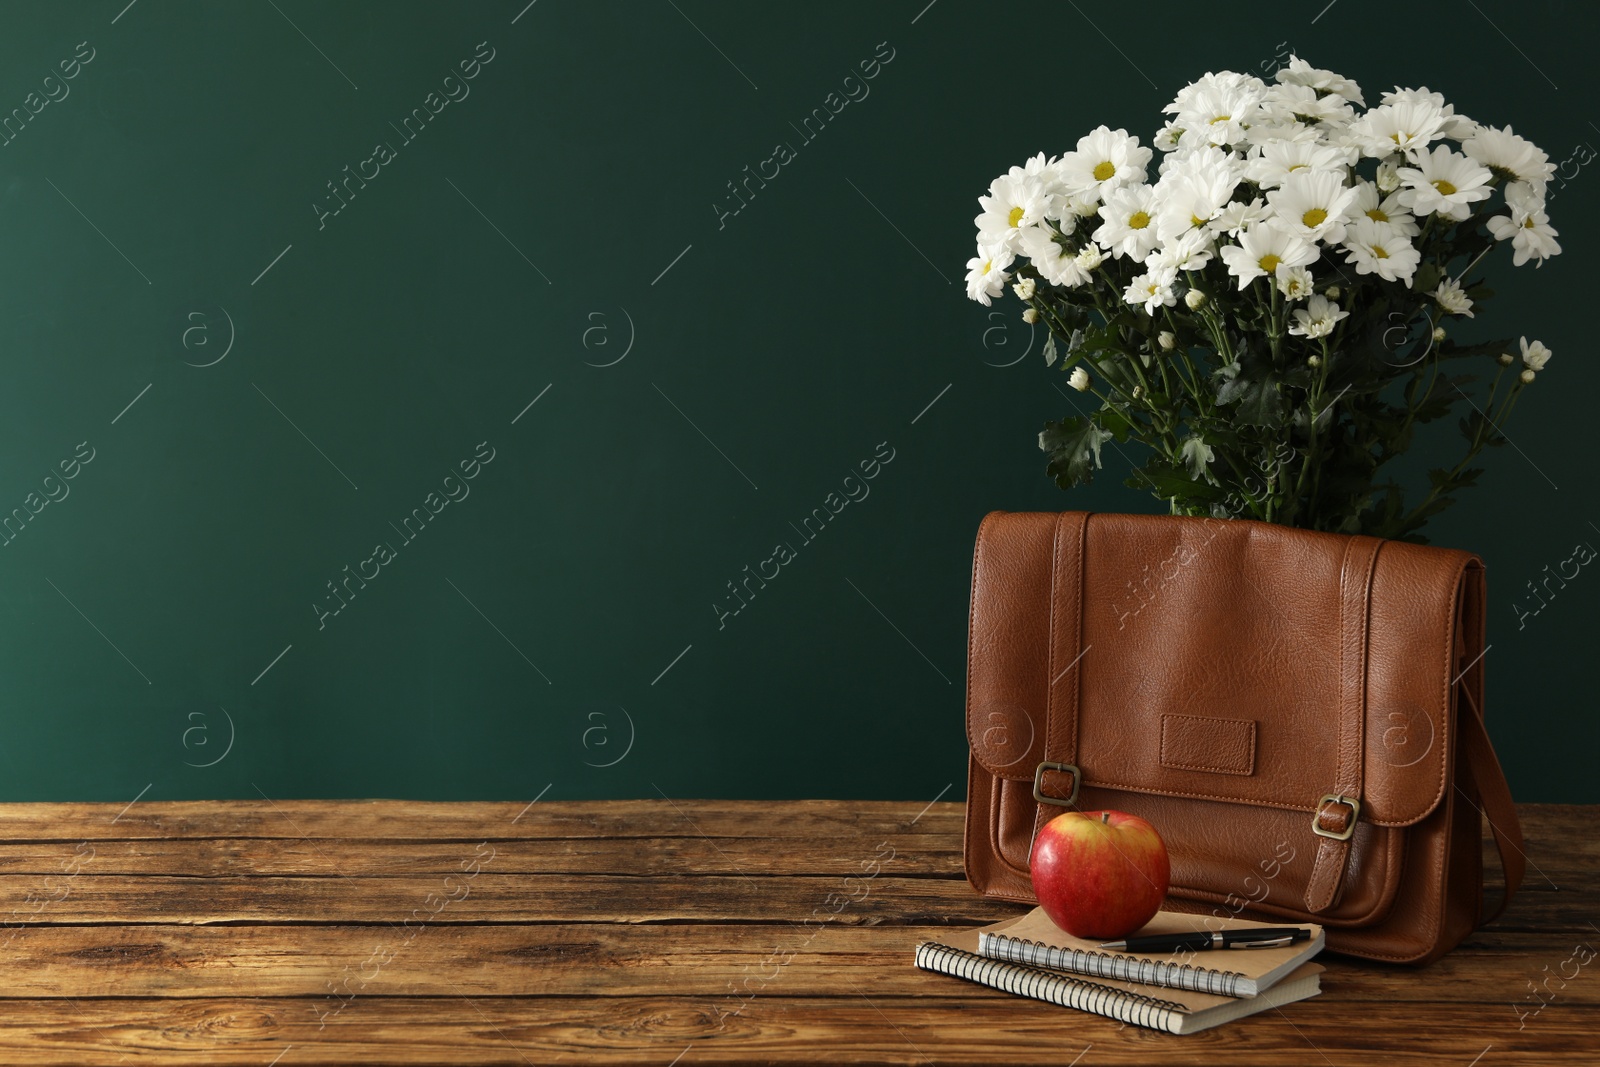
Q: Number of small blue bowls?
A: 0